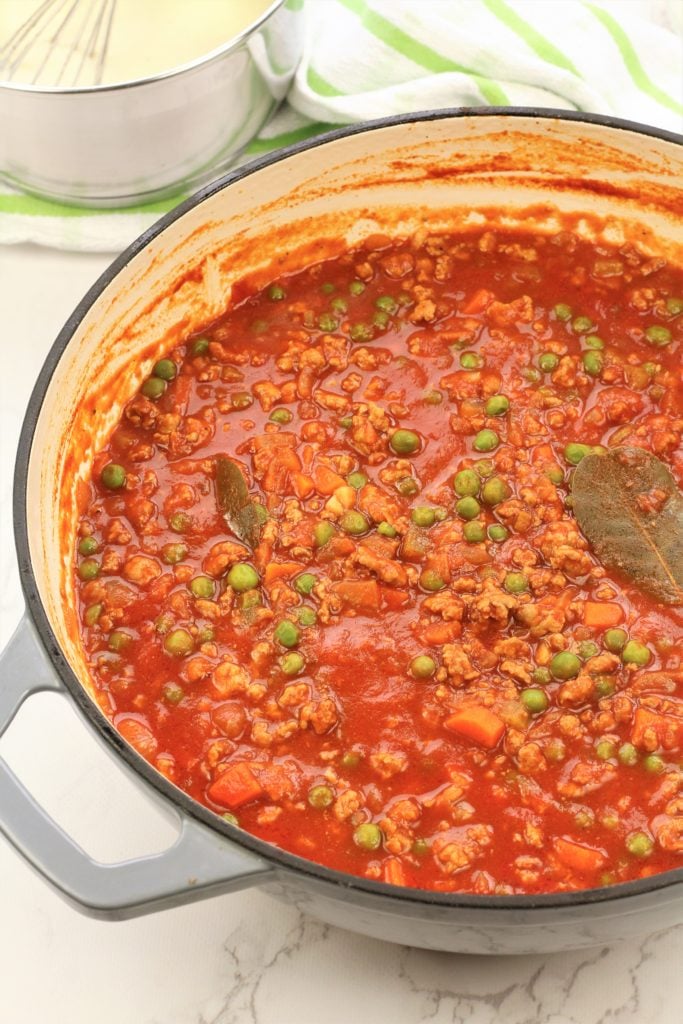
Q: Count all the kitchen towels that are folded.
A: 1